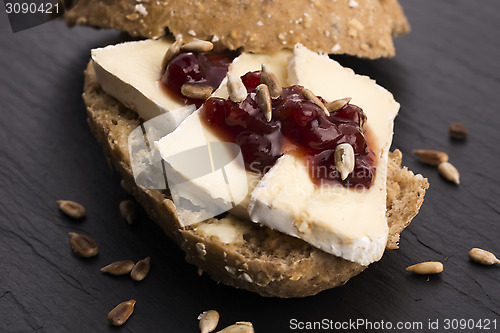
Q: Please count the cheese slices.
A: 3